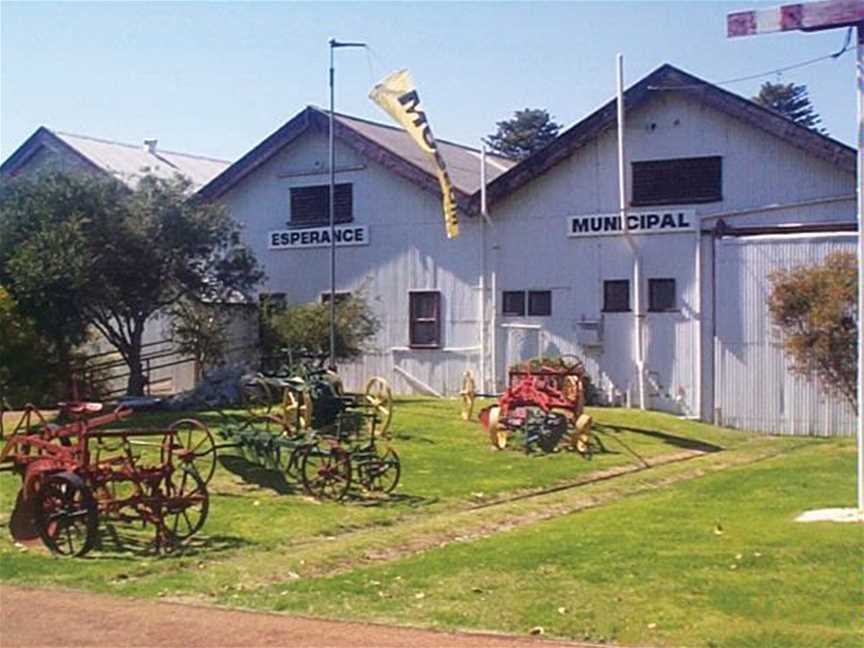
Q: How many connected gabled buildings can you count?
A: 3